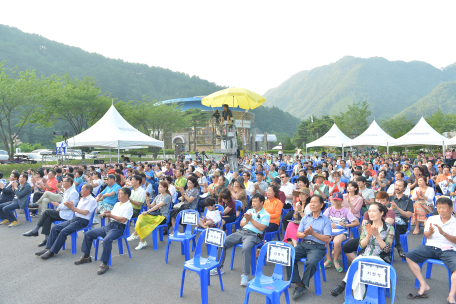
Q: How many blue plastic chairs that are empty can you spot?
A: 4